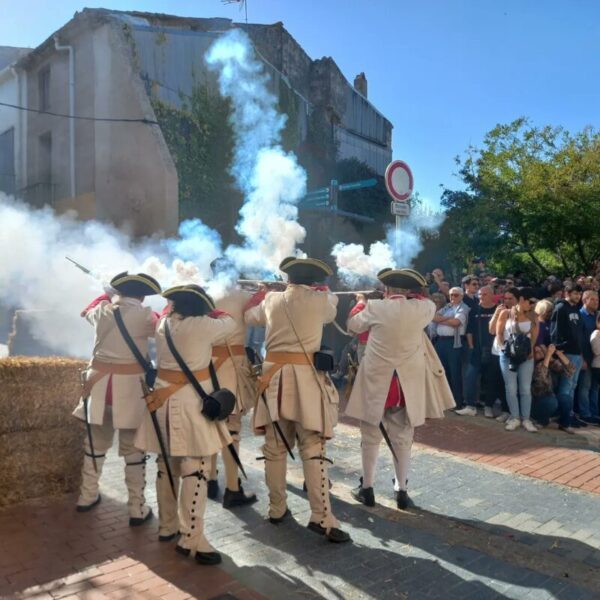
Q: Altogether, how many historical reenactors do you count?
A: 5